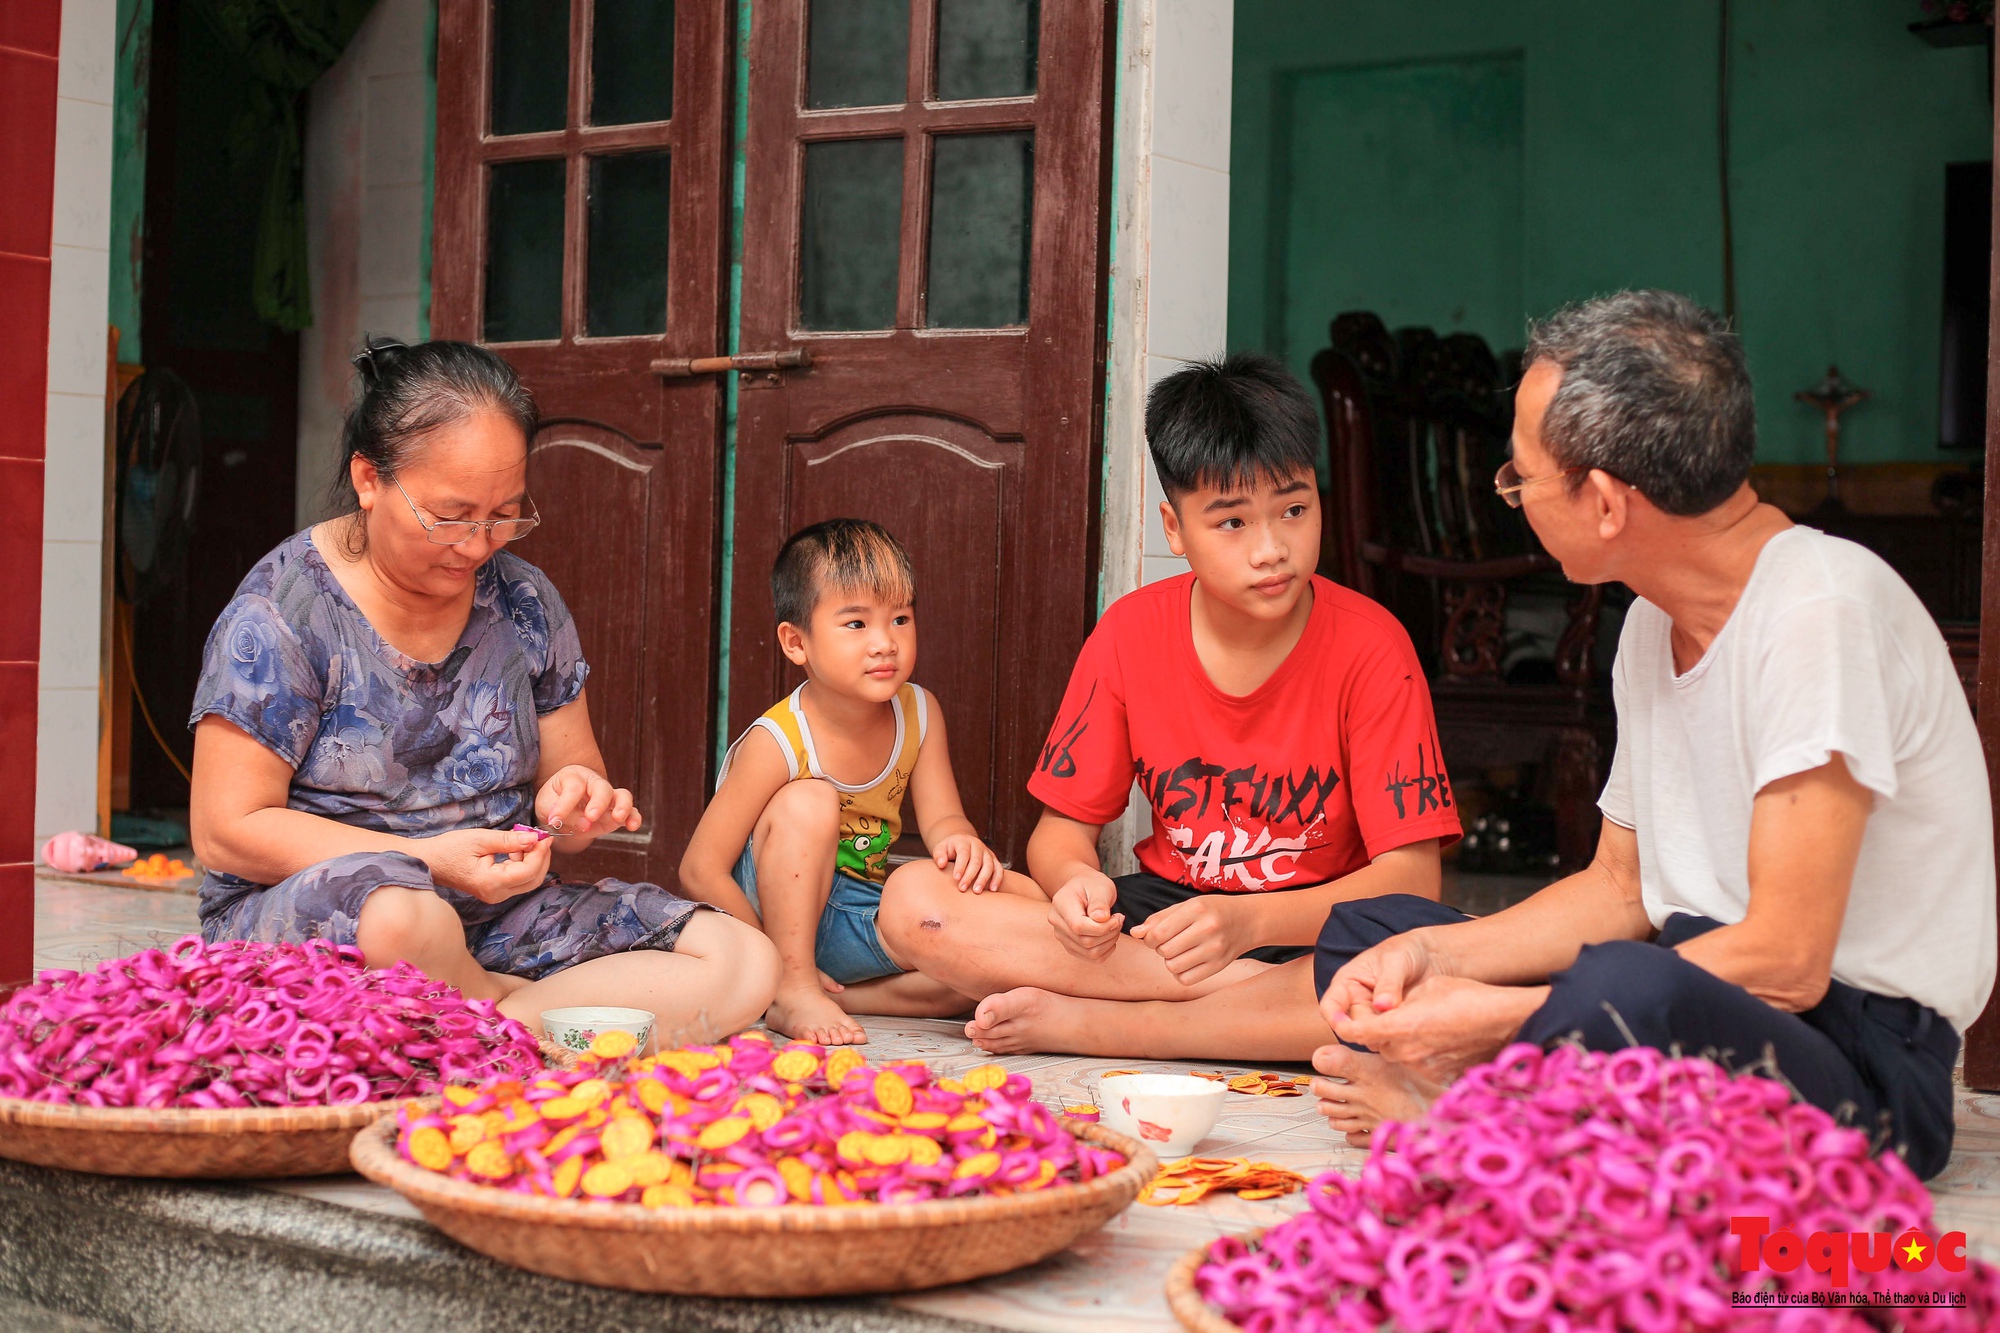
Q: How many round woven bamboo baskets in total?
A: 3